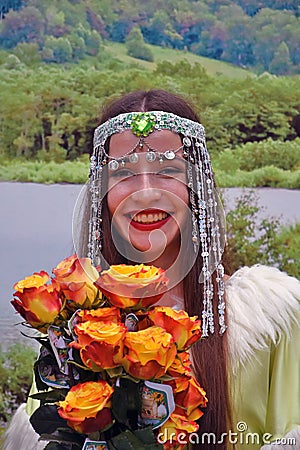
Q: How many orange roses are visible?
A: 11